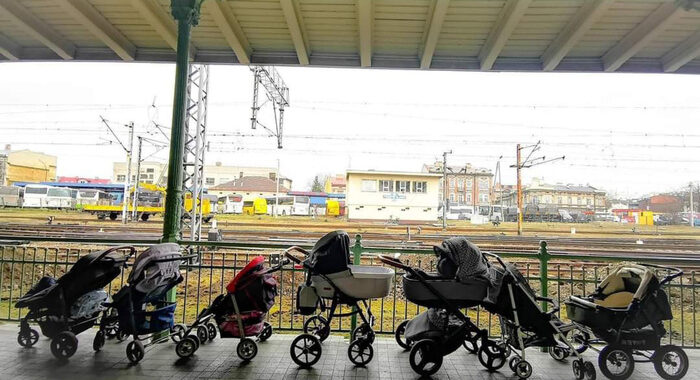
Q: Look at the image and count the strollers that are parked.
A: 7